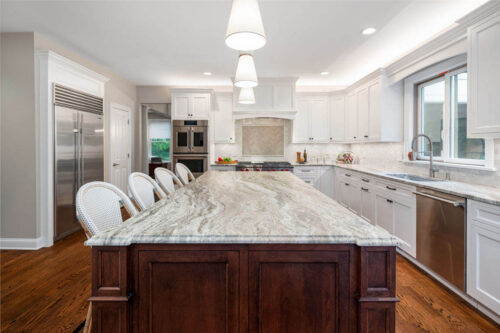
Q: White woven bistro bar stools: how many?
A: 4